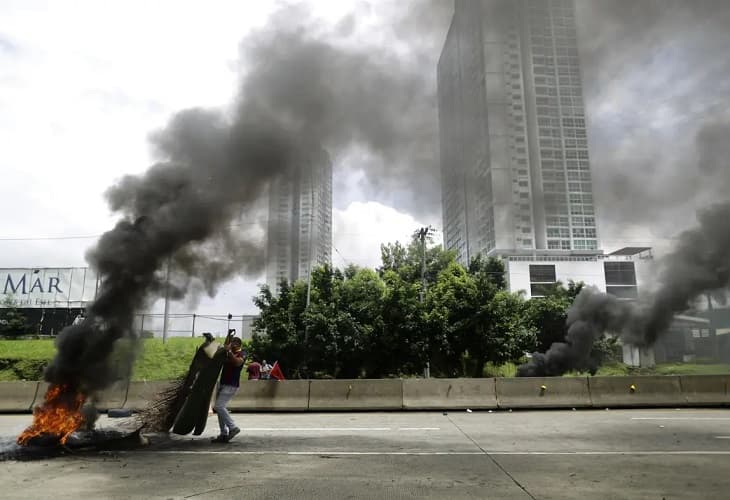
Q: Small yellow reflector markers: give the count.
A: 2